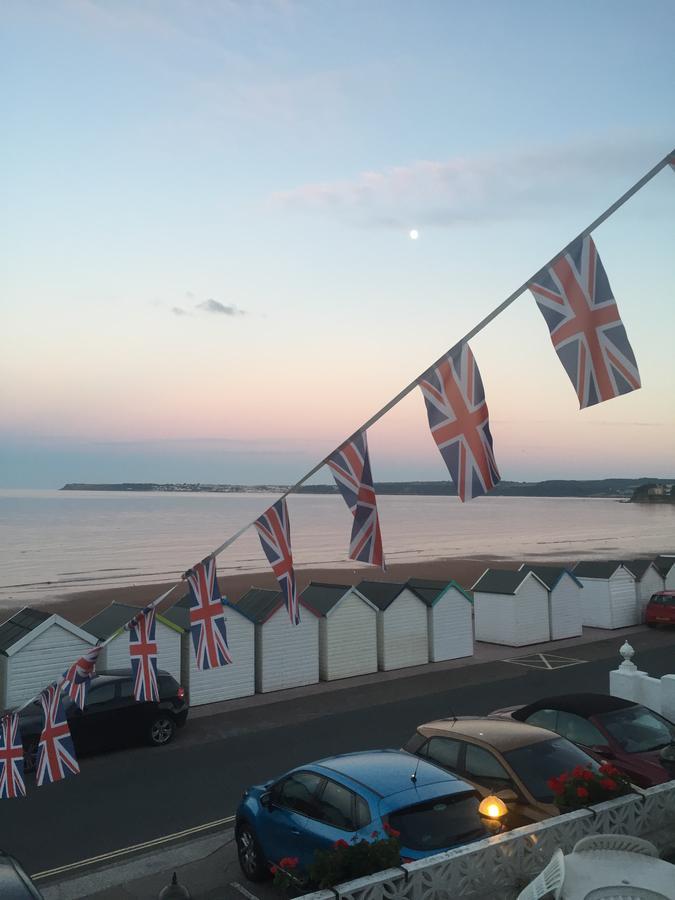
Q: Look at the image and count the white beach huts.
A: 12